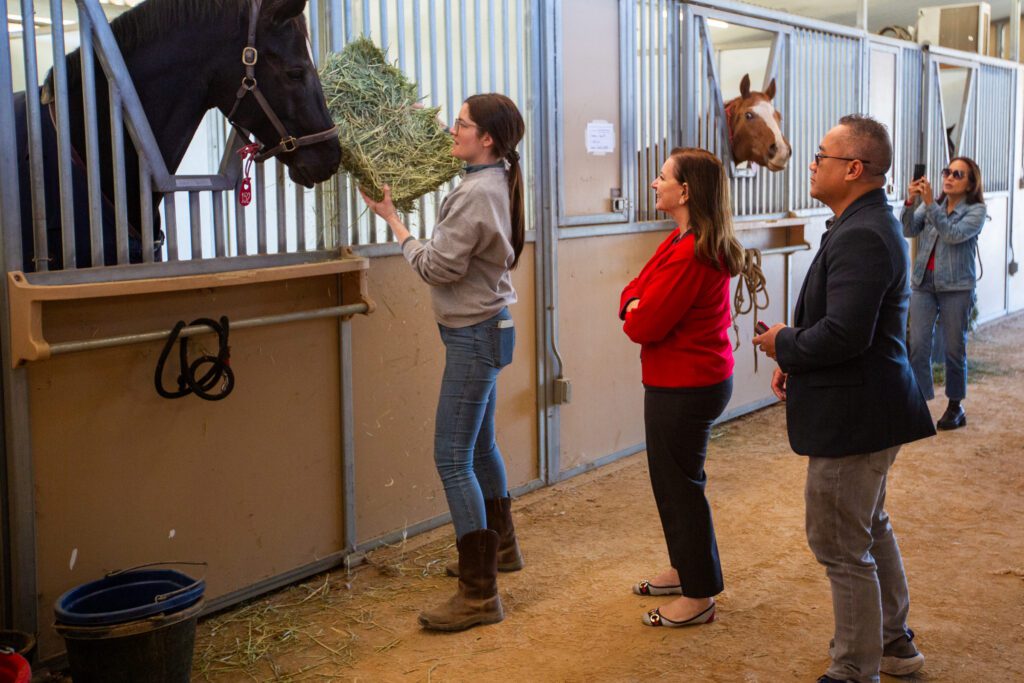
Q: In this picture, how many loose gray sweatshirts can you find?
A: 1